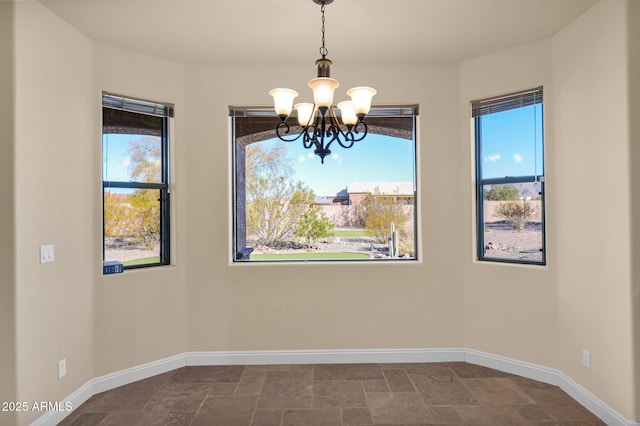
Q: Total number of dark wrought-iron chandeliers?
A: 1